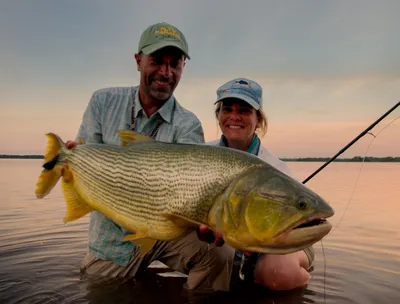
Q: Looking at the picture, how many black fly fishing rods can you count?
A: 1